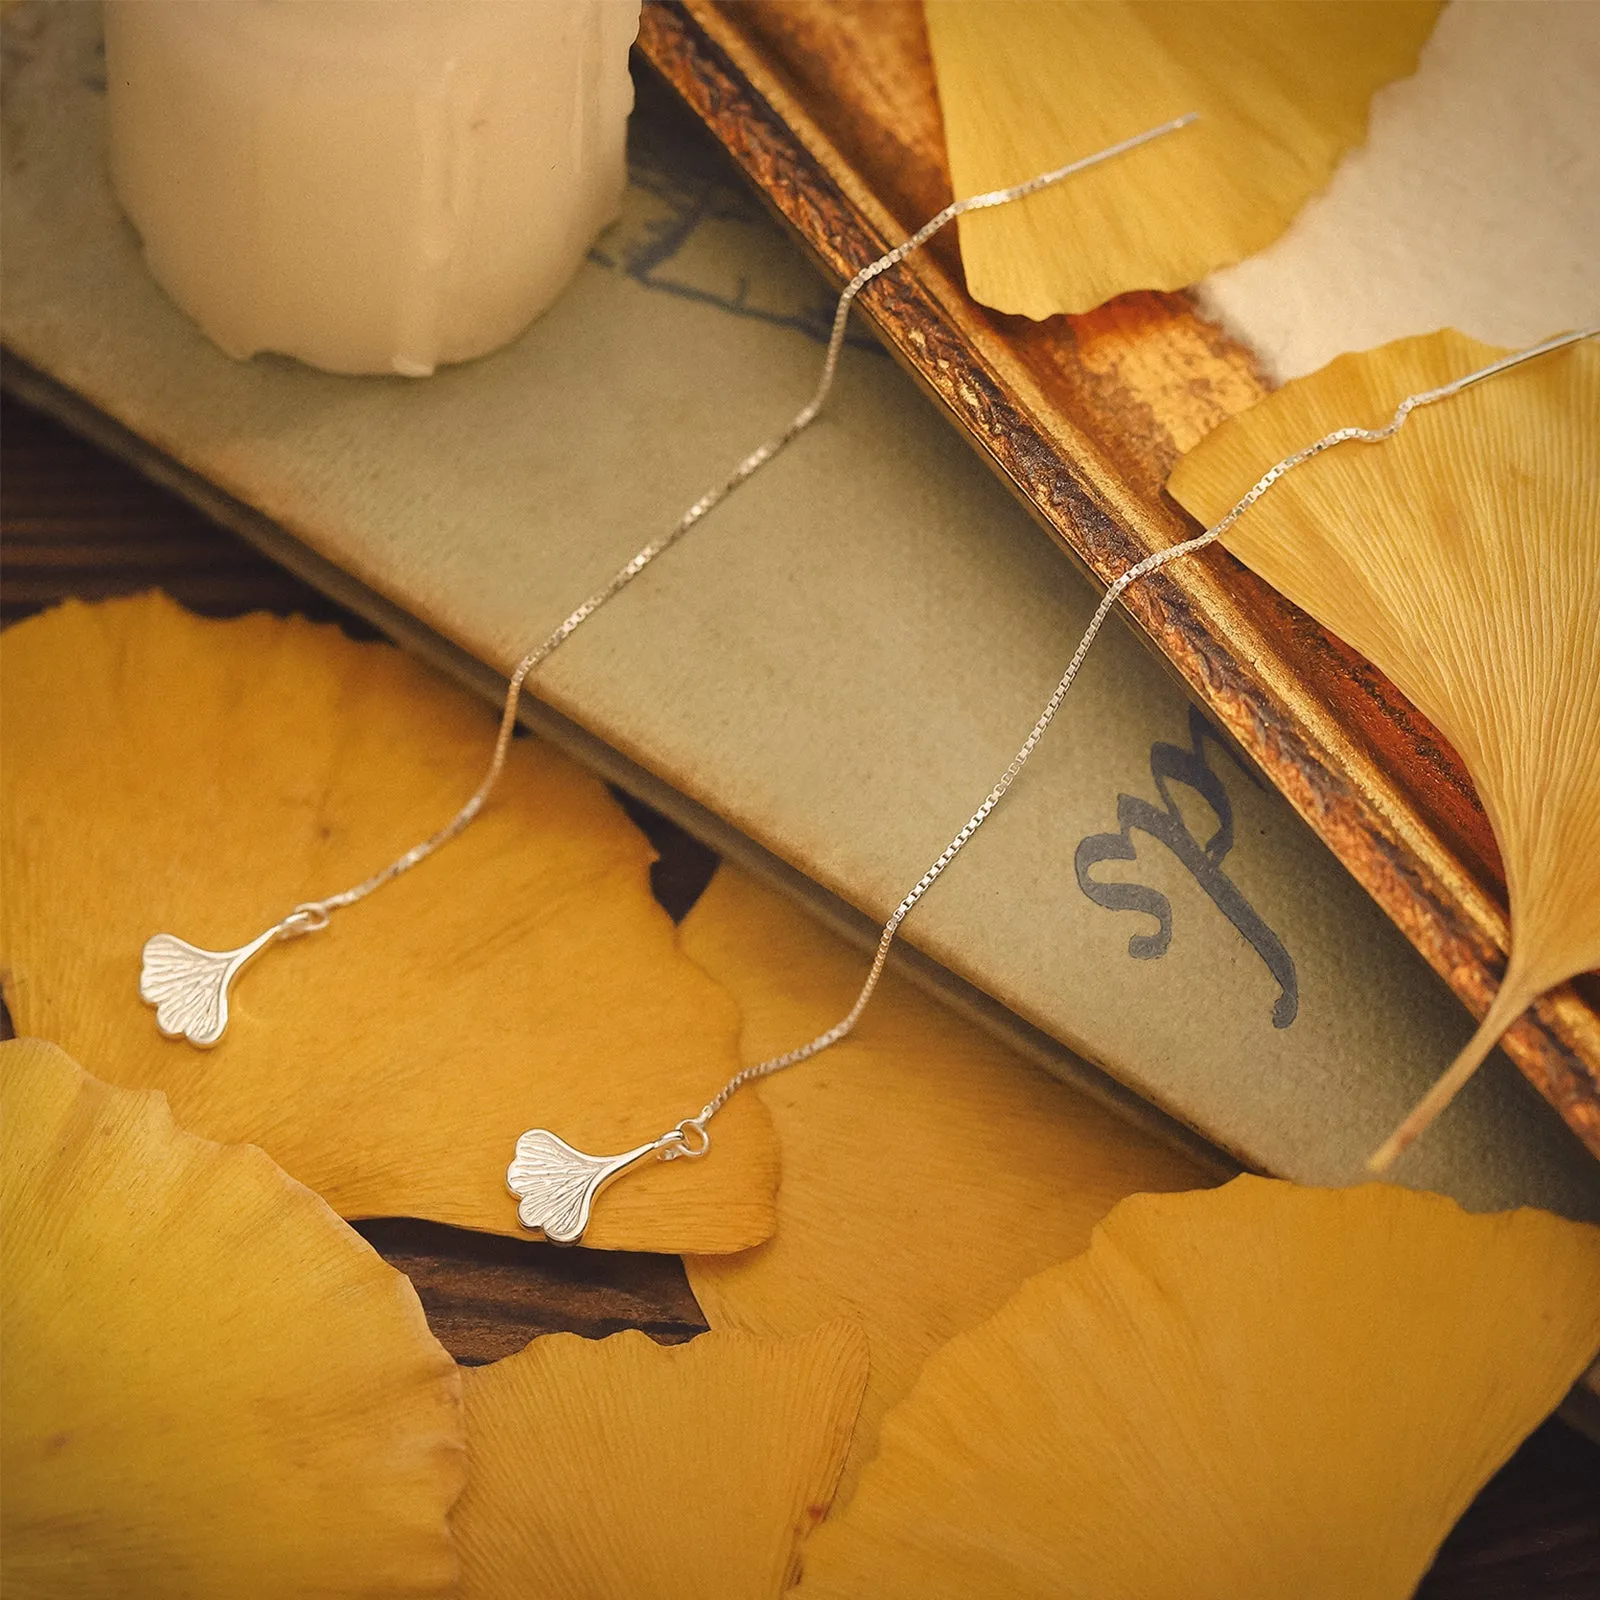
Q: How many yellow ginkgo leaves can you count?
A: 7